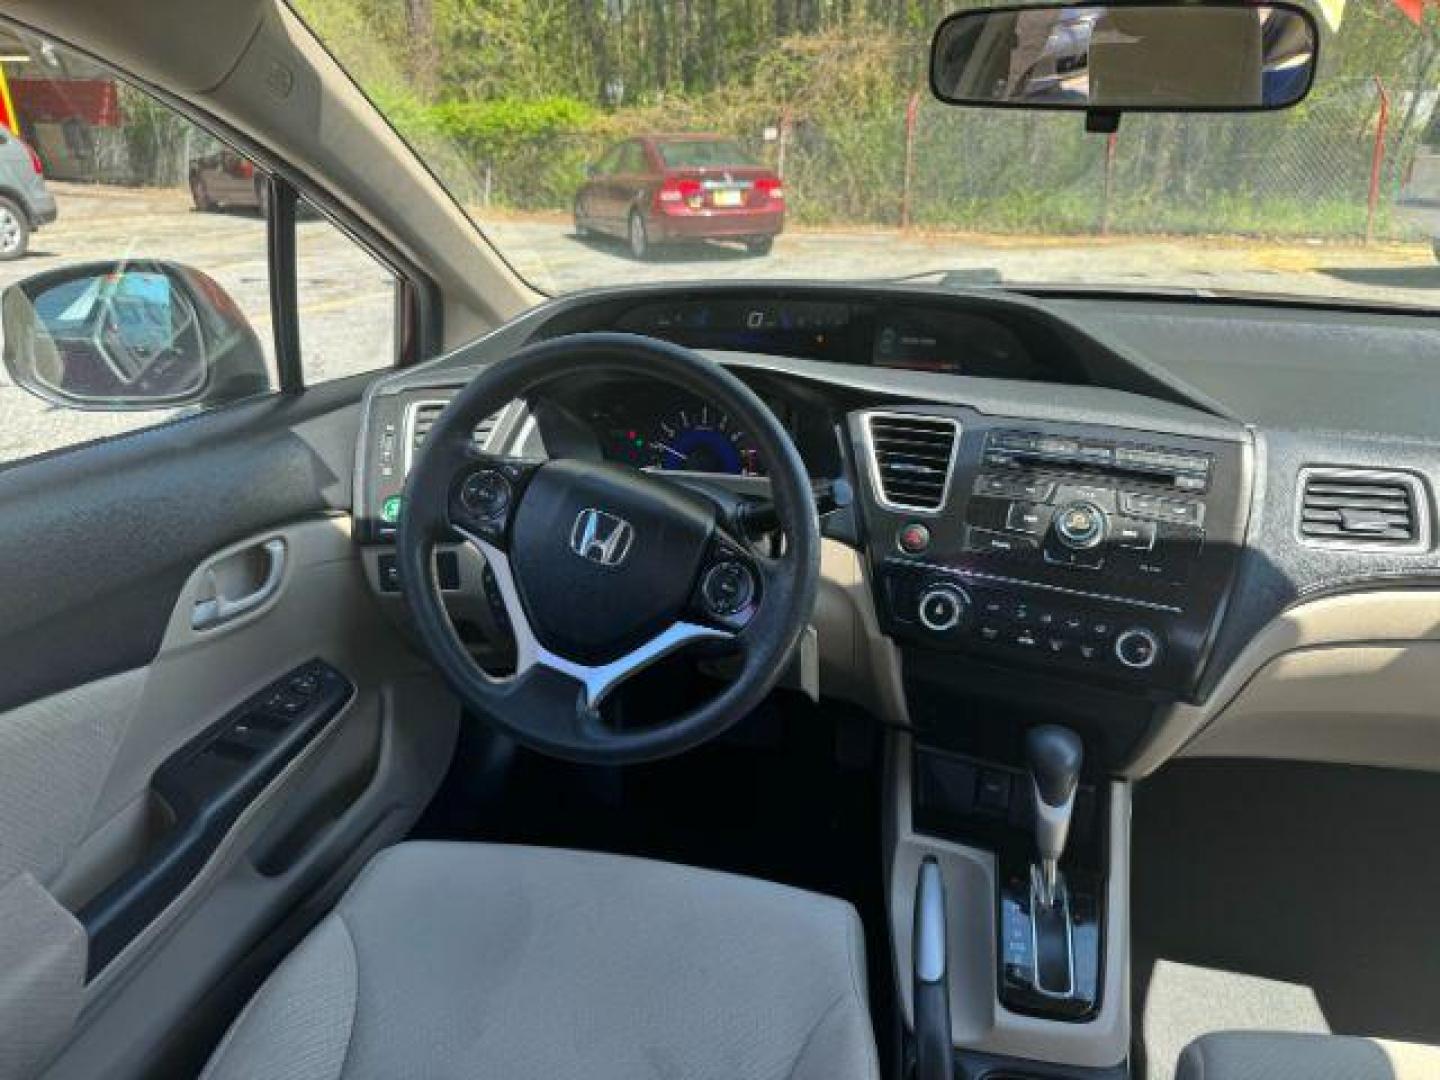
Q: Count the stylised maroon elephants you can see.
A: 0